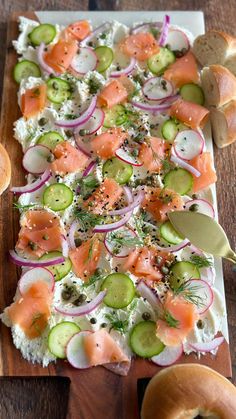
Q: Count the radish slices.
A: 13